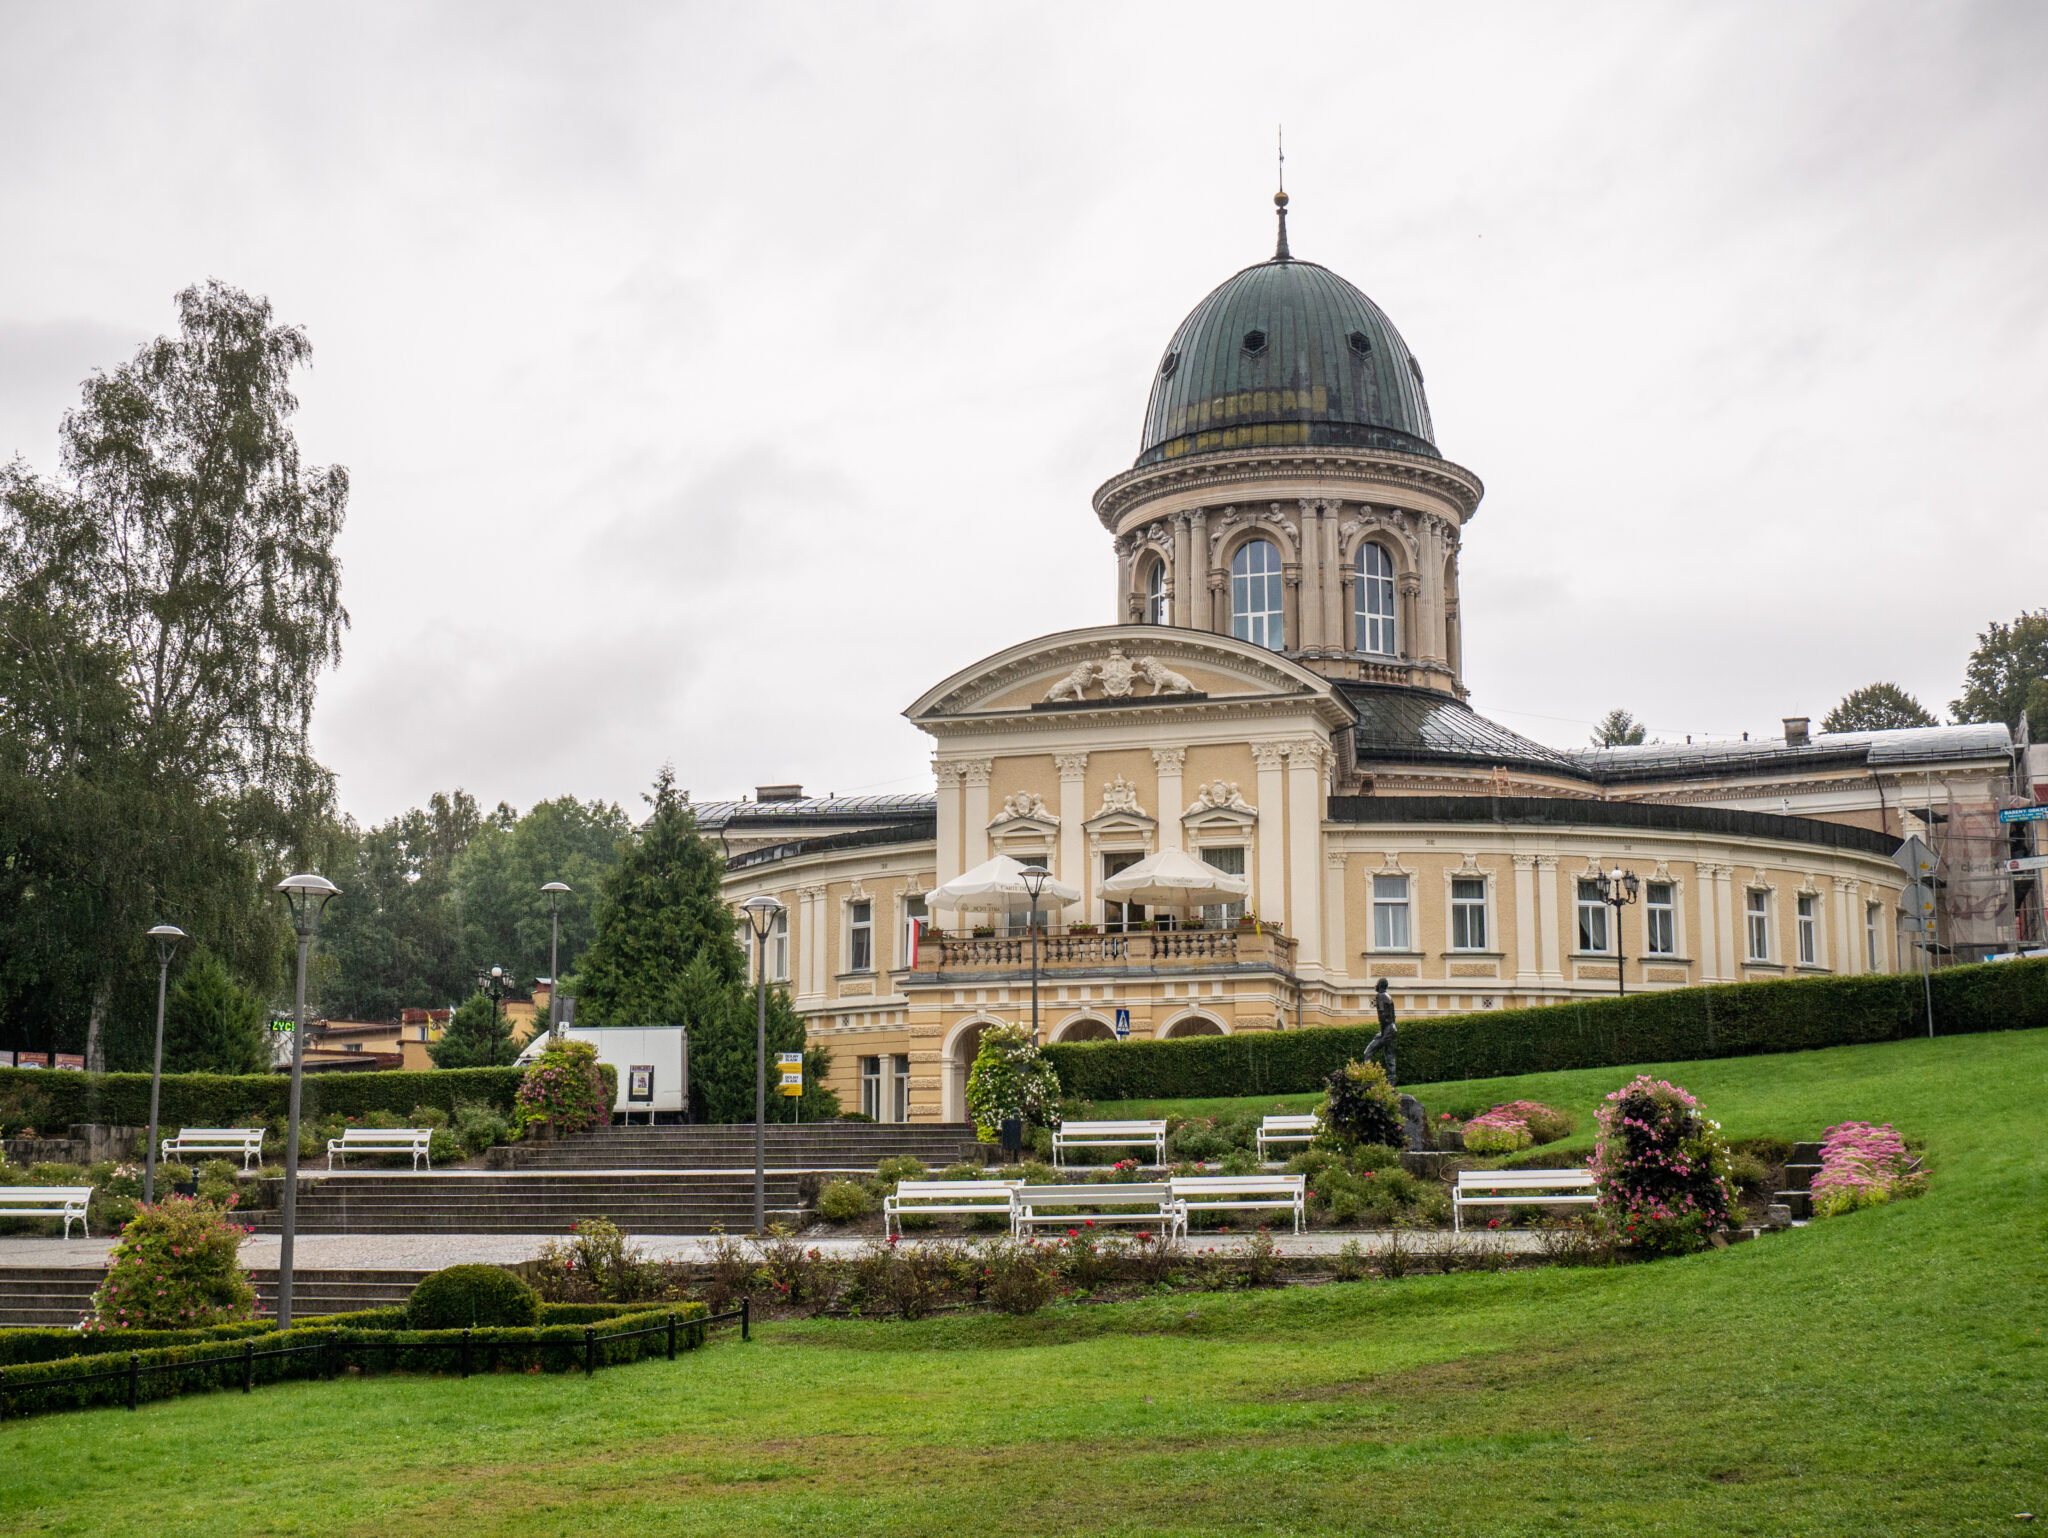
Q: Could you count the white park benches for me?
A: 9